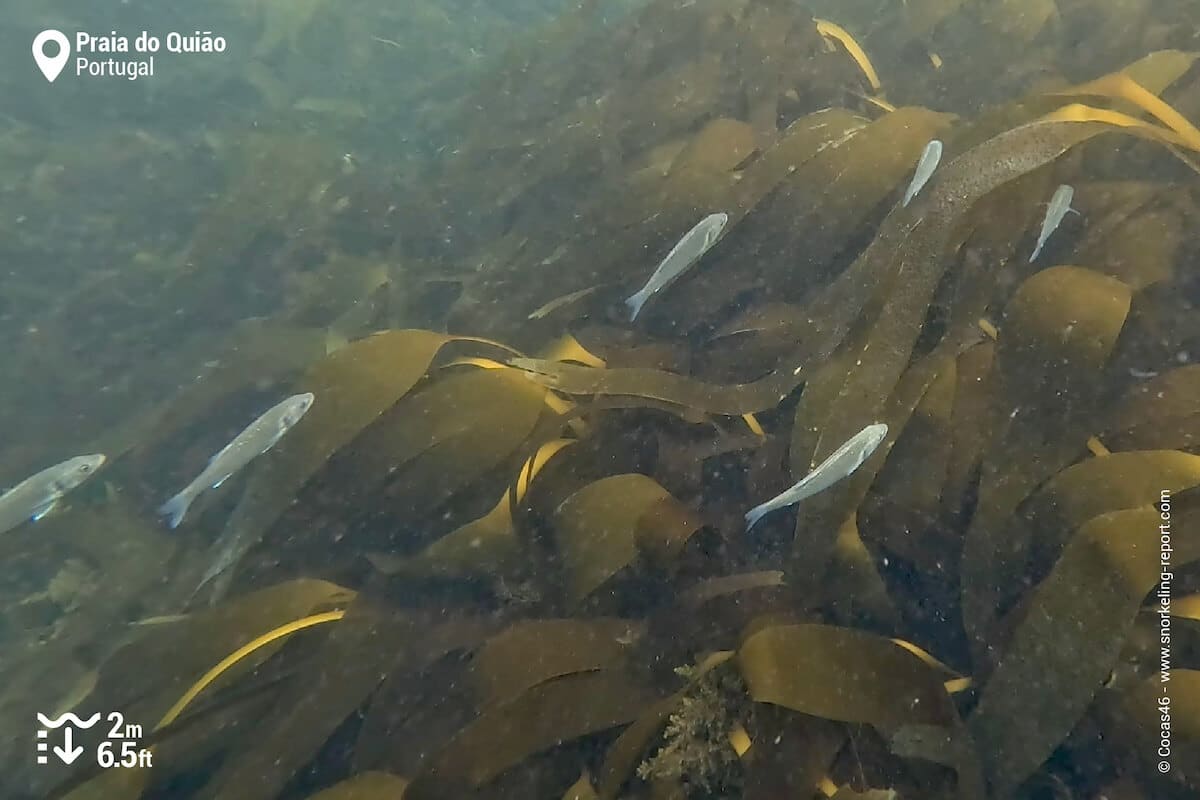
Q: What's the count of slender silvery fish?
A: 6